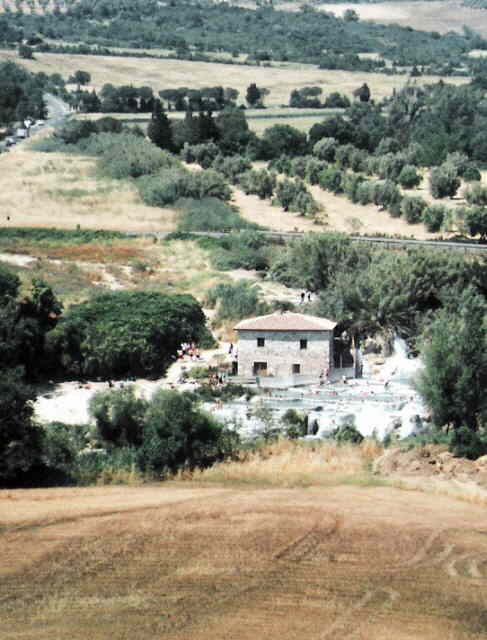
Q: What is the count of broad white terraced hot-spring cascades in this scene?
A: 1